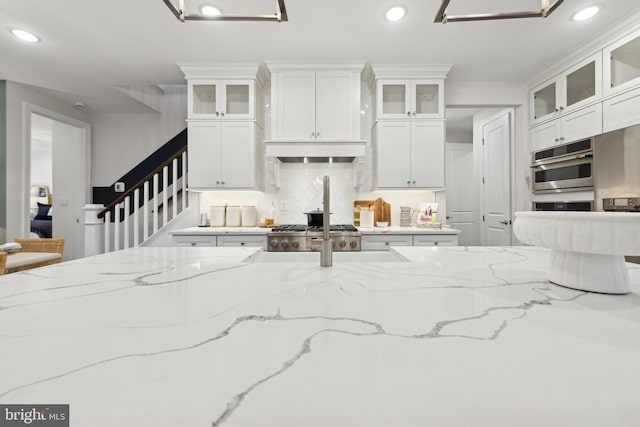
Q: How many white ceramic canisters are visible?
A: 3